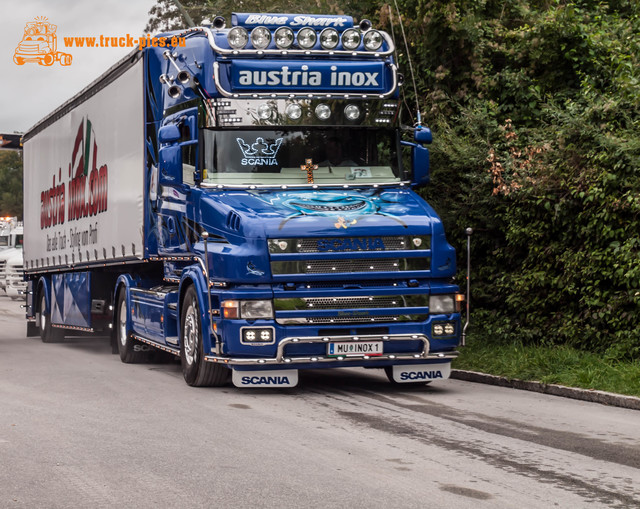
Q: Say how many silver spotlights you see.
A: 11